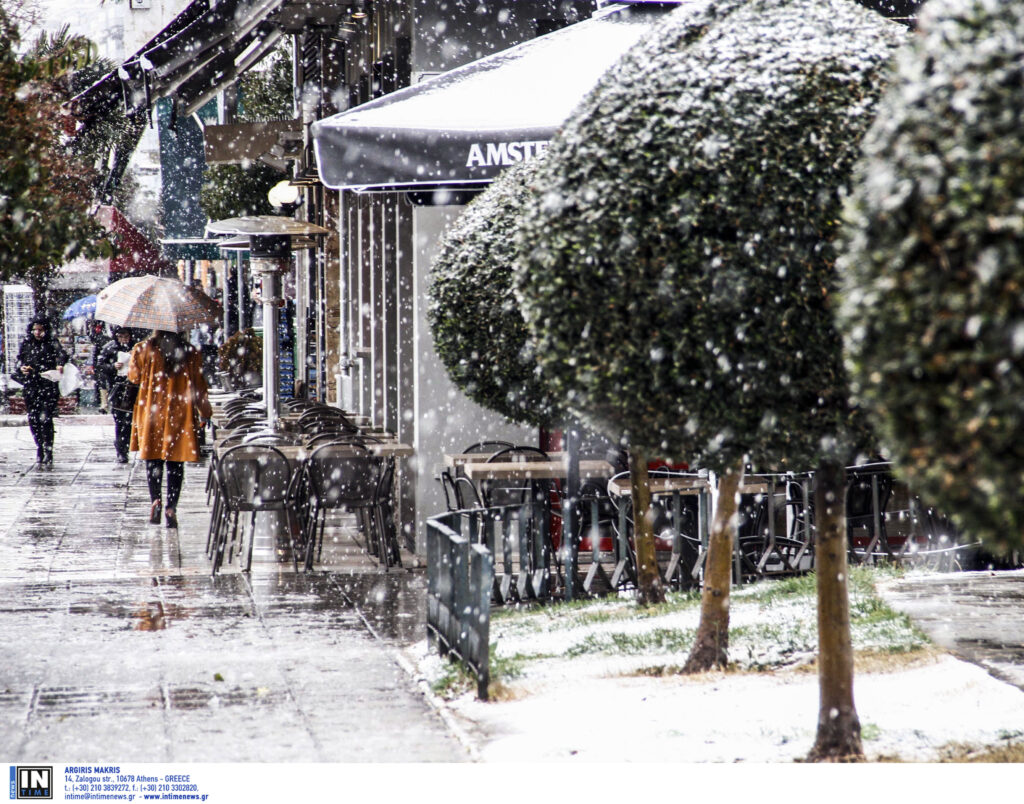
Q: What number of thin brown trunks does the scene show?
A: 3